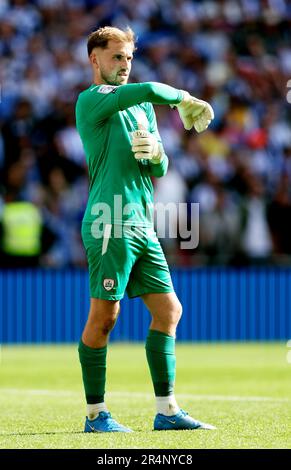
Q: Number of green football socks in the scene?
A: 2